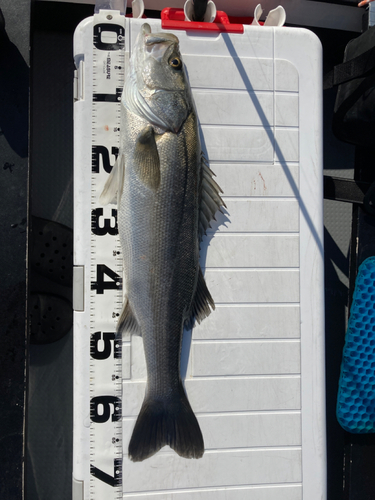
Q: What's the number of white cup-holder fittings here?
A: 3